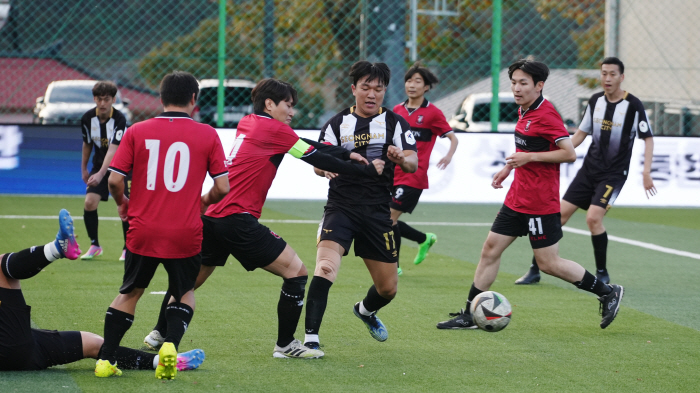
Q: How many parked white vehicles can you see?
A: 3